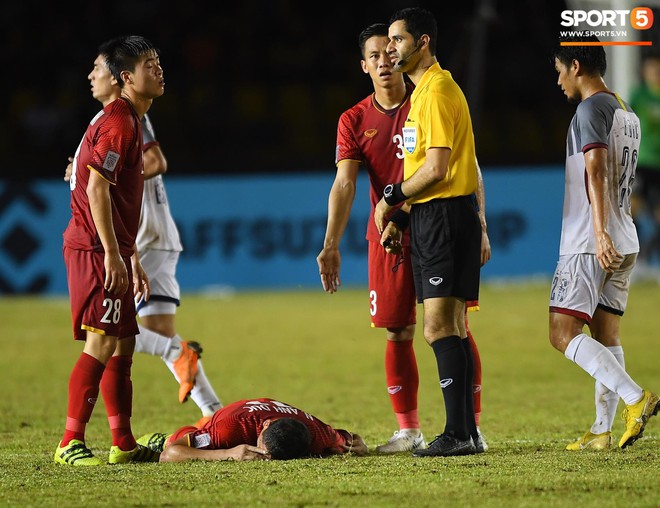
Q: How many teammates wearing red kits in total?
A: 3